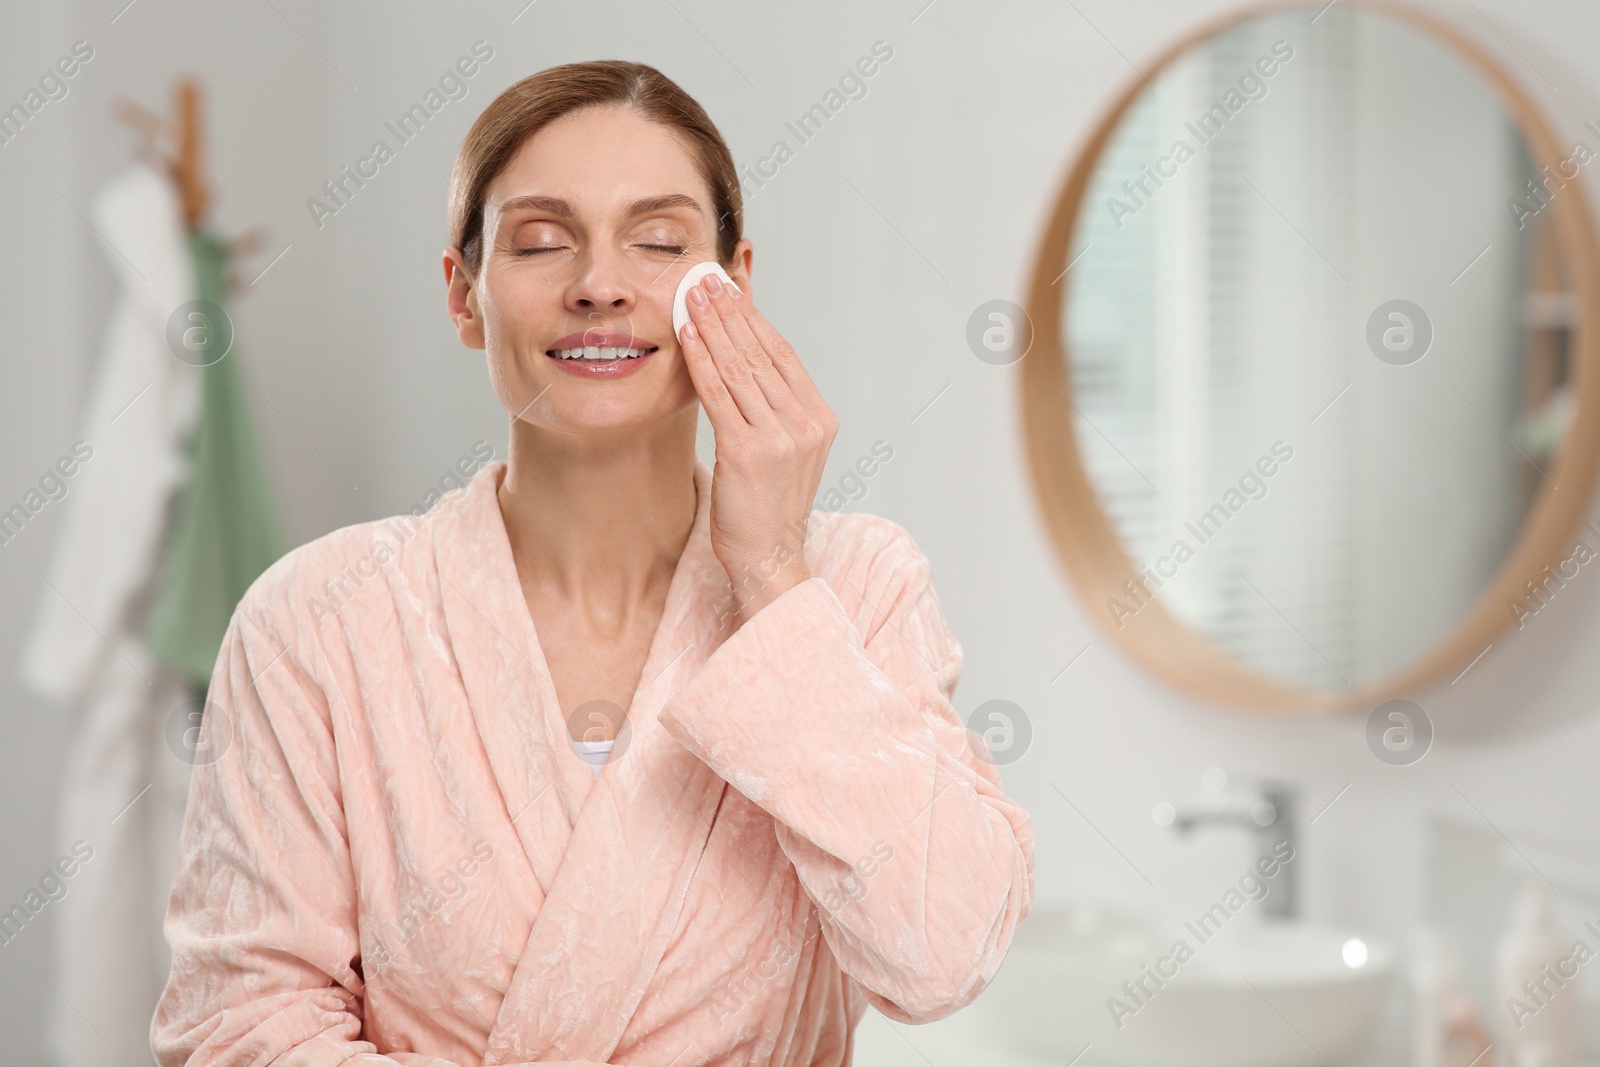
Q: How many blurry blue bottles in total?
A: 0